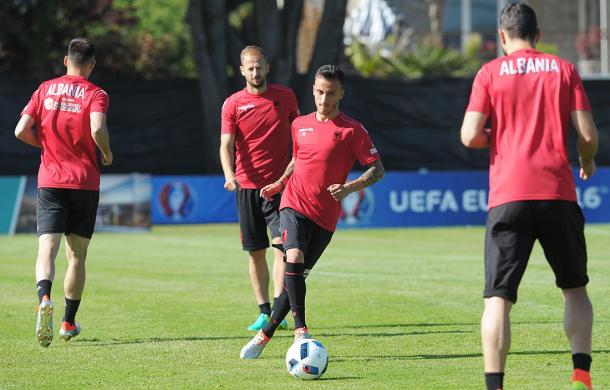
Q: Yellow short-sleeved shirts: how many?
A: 0